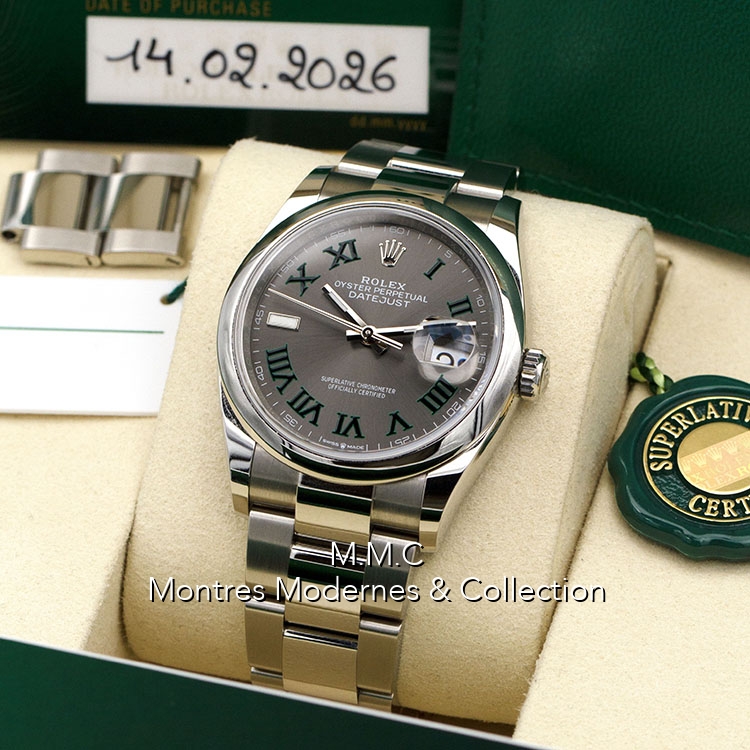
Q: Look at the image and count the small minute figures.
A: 11